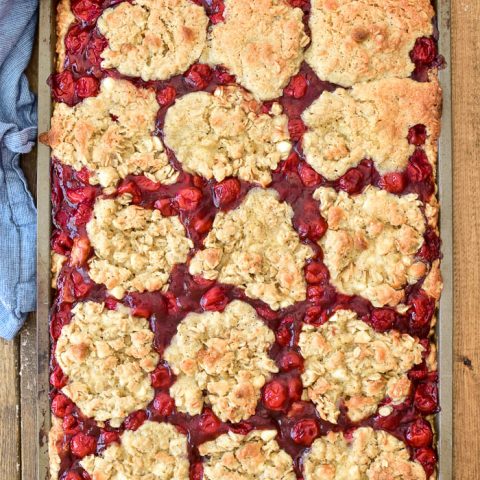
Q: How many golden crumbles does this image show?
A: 15